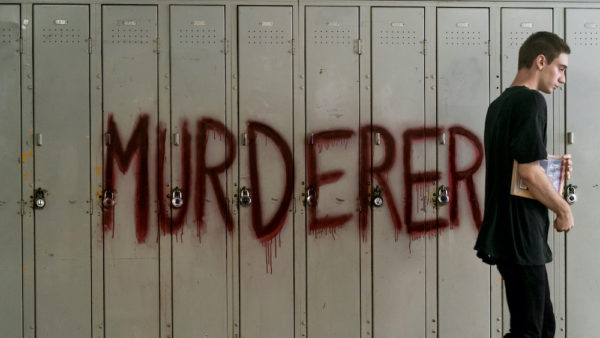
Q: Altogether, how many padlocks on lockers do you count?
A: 8